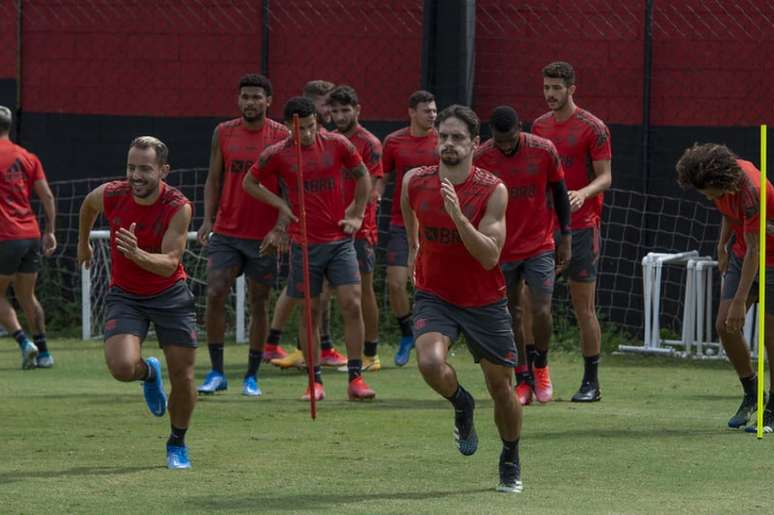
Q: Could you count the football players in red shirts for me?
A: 11